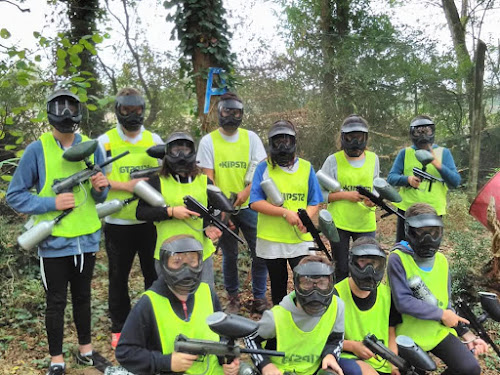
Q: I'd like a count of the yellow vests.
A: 11